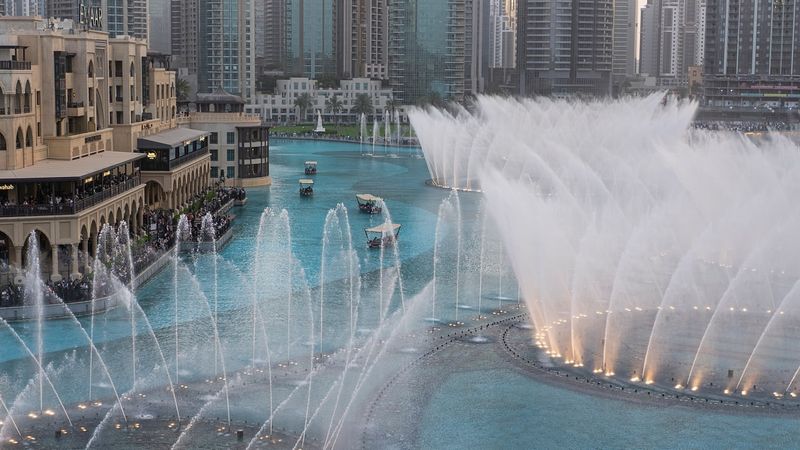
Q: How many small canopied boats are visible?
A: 4